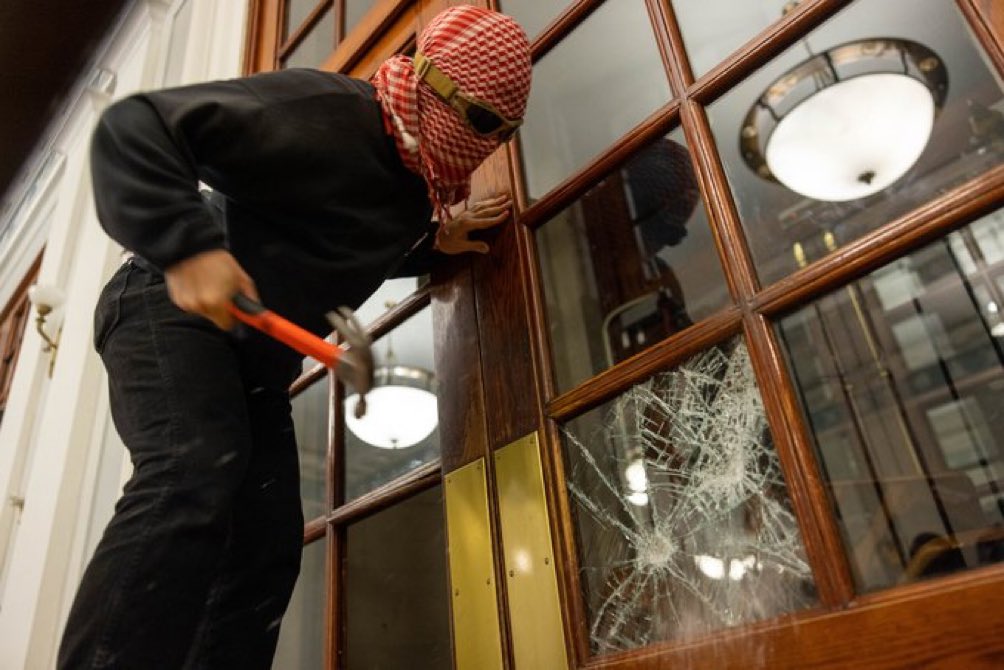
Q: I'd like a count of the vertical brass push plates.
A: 2